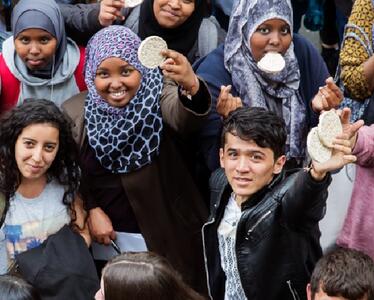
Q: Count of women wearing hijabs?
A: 4